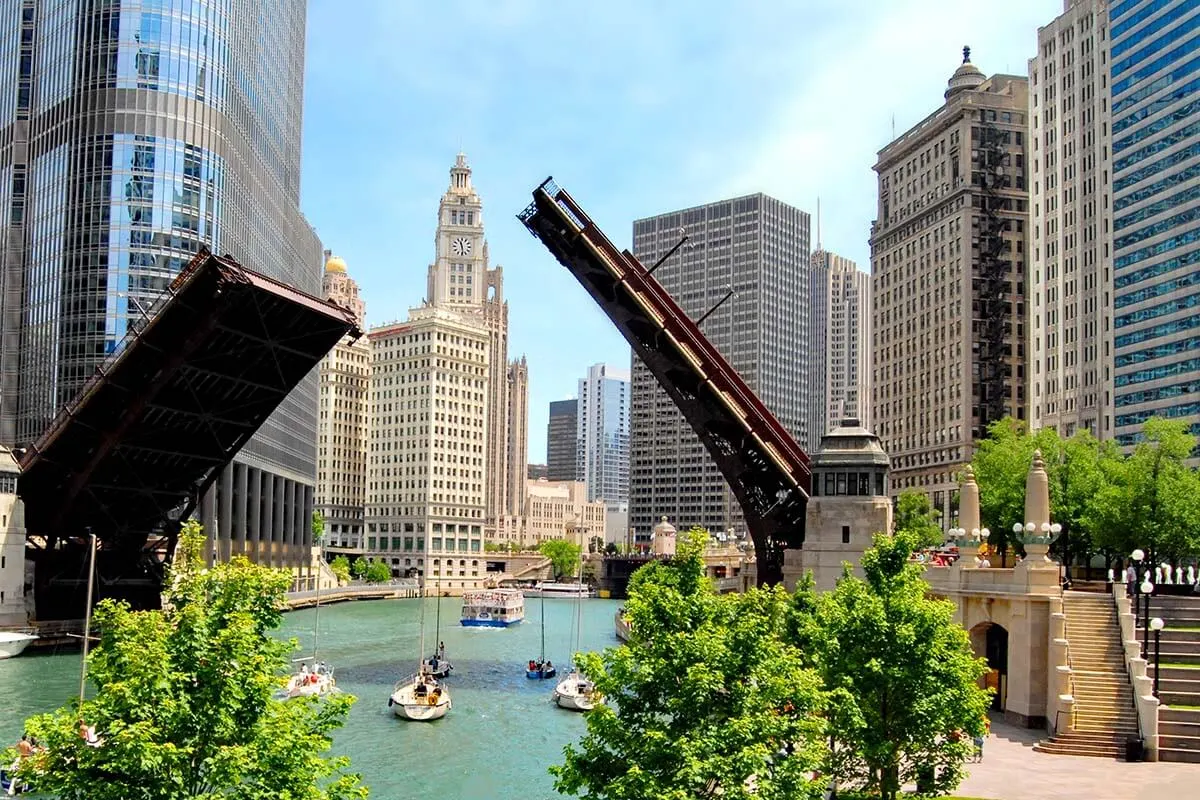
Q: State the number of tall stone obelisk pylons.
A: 2